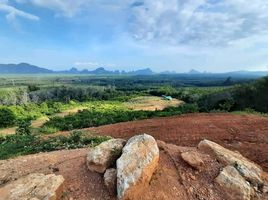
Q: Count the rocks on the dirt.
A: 7